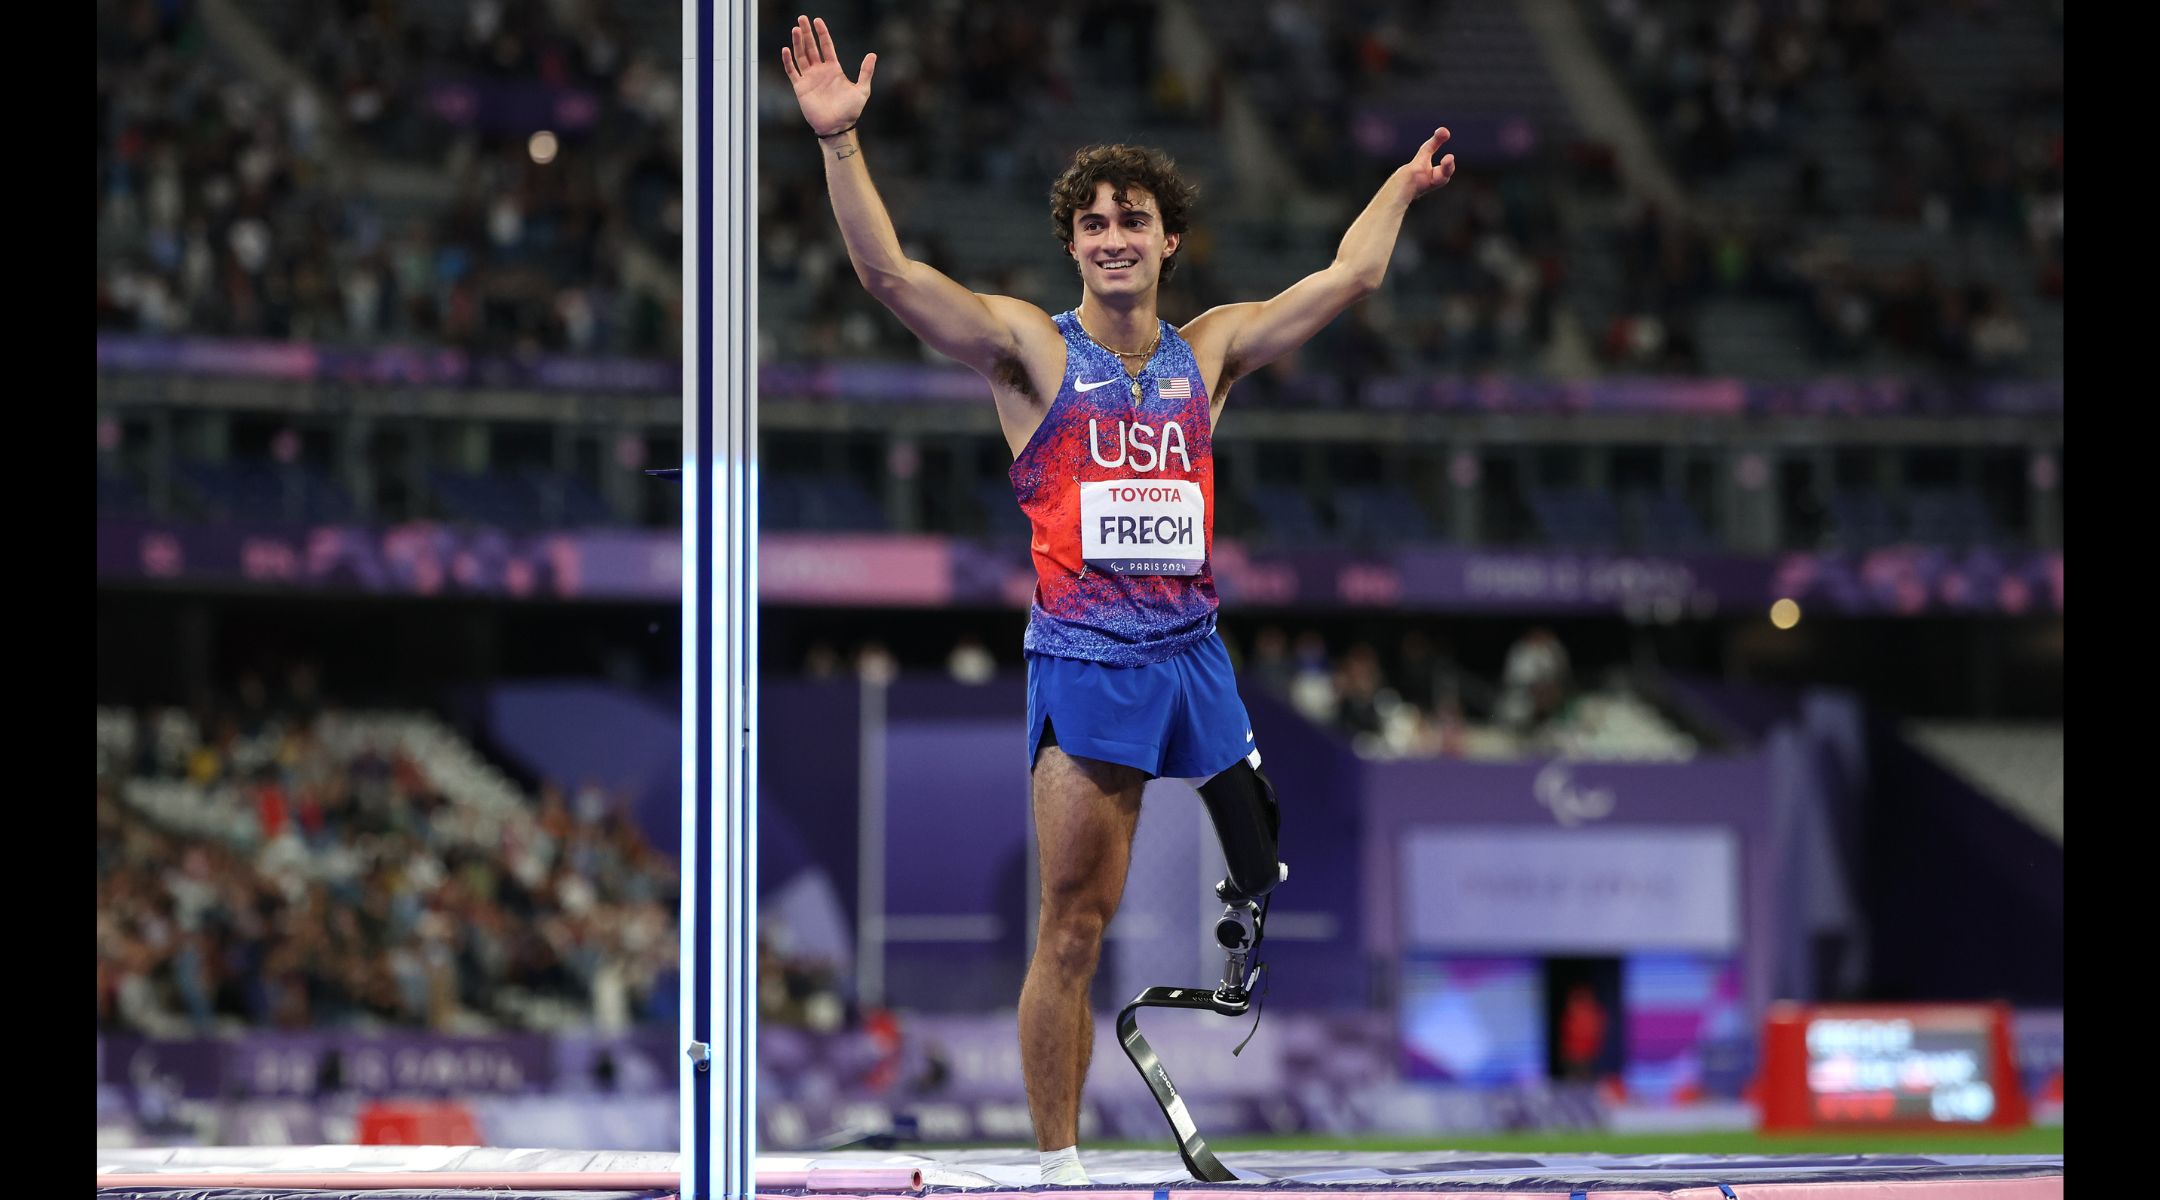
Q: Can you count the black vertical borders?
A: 2